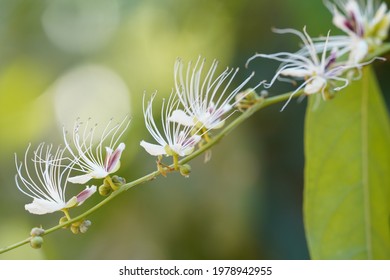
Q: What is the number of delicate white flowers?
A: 6